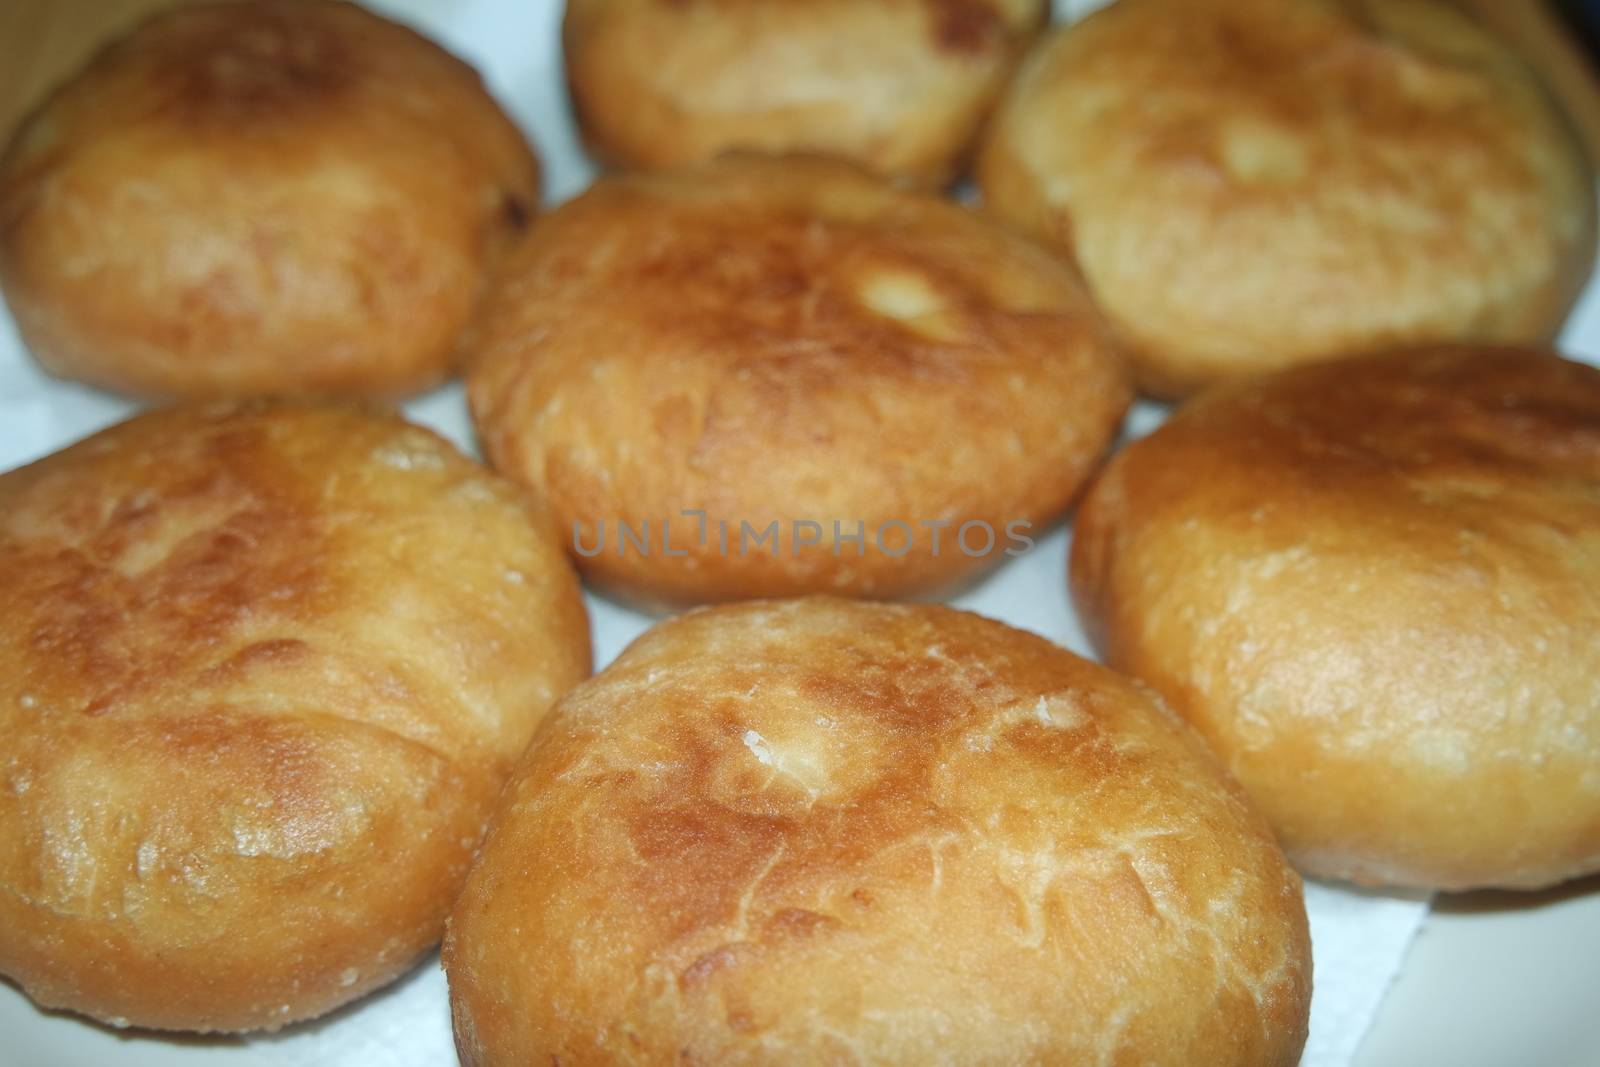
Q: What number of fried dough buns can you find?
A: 7